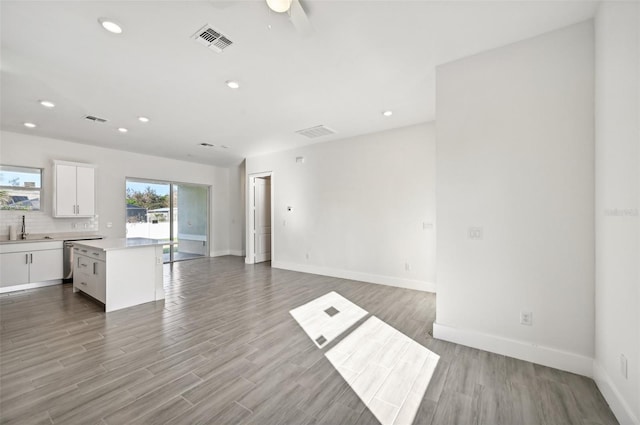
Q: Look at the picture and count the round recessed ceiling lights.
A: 7